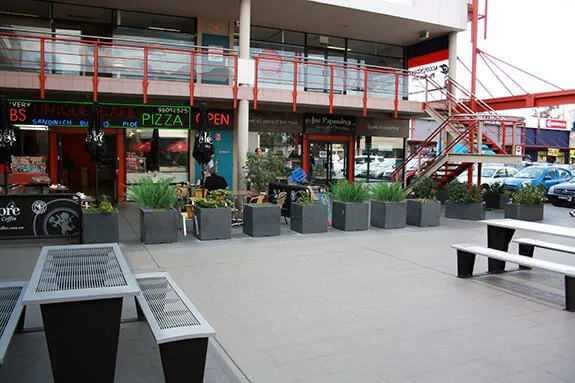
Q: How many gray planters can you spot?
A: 11